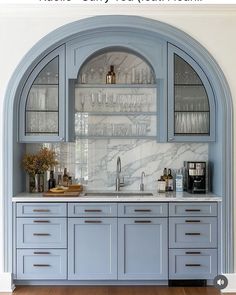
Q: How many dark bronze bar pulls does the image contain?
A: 14